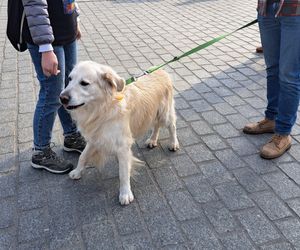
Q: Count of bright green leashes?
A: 1